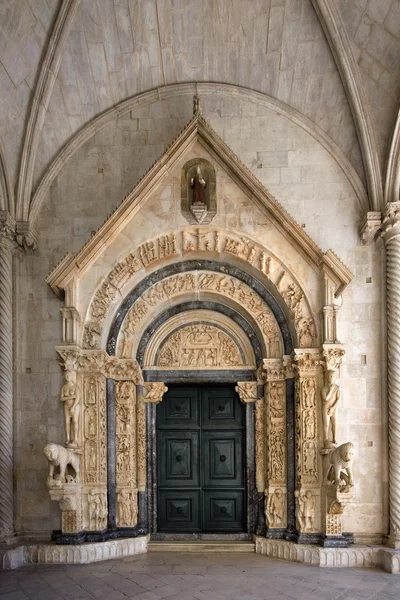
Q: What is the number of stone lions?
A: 2